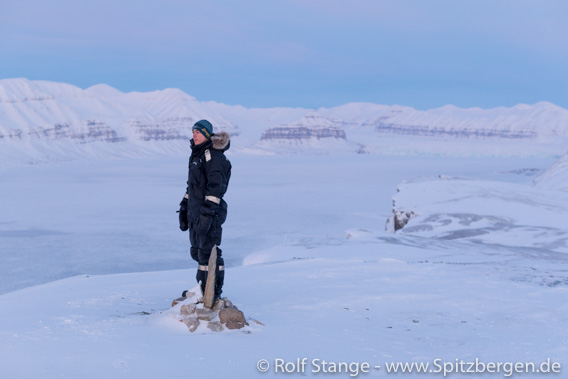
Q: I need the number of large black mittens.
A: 2